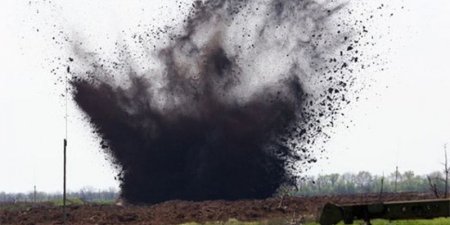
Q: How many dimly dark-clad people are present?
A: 0